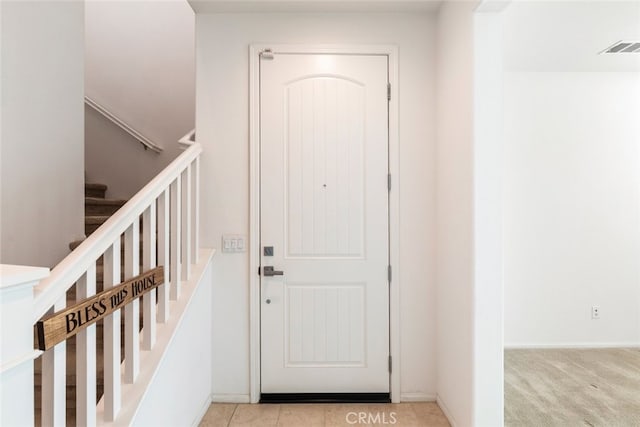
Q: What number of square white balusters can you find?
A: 9